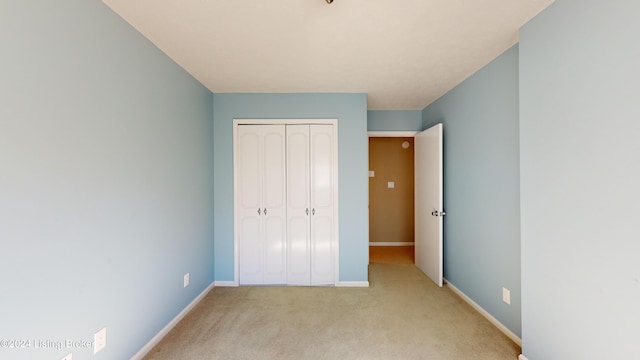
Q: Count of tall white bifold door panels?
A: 4